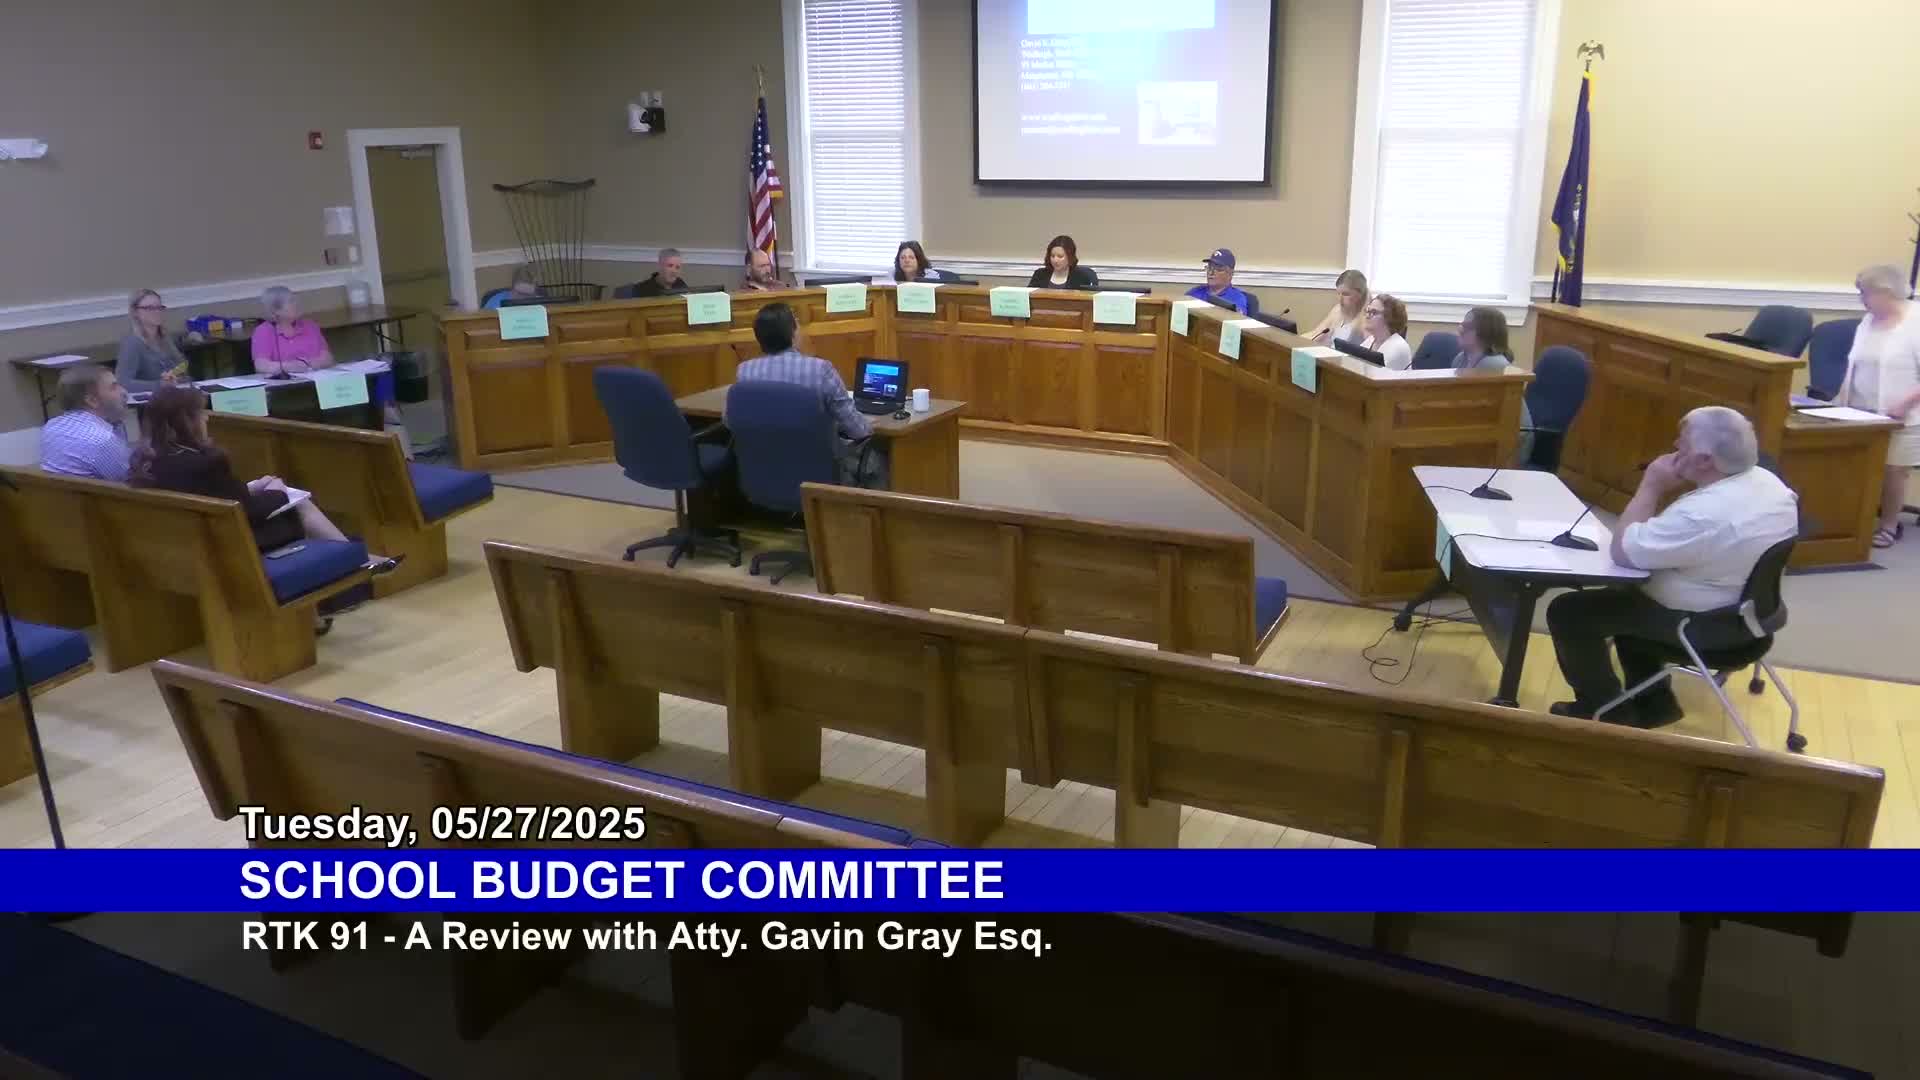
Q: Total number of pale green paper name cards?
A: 12